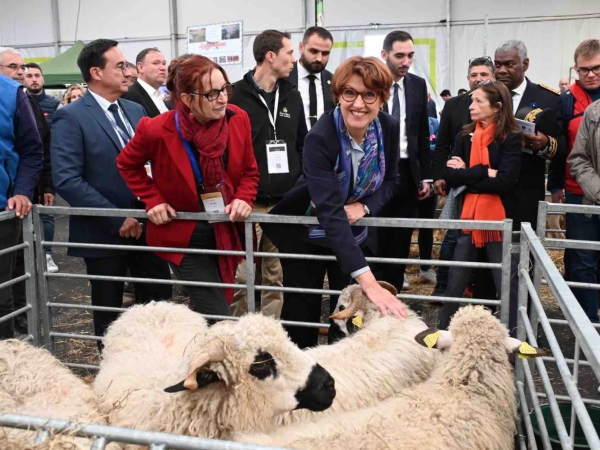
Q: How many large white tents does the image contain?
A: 1